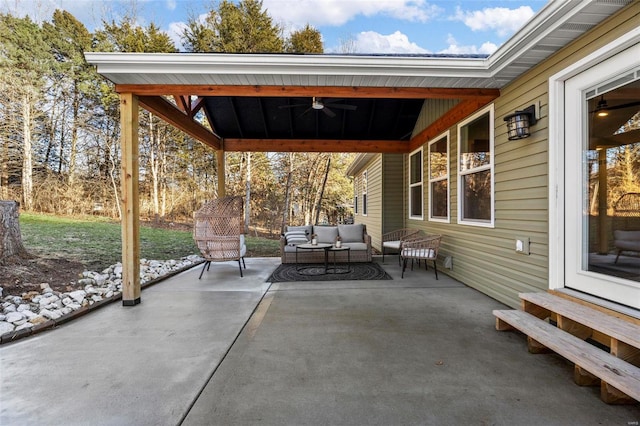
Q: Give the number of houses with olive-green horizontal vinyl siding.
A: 1